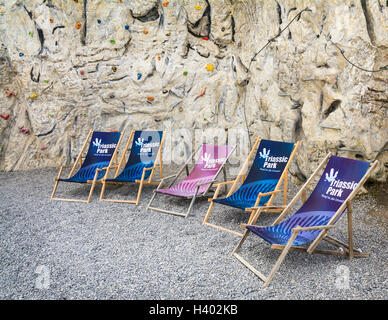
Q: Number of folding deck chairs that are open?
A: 5